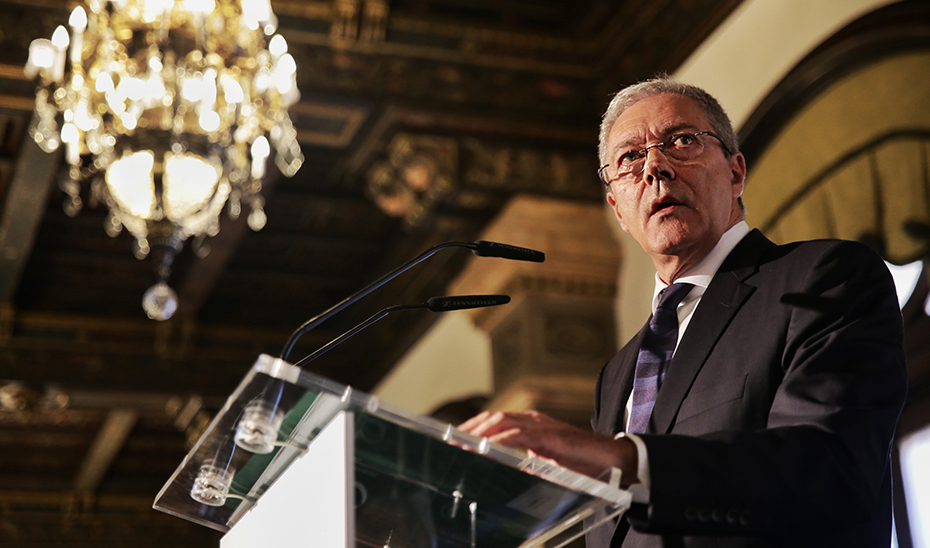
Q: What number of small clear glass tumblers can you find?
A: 2